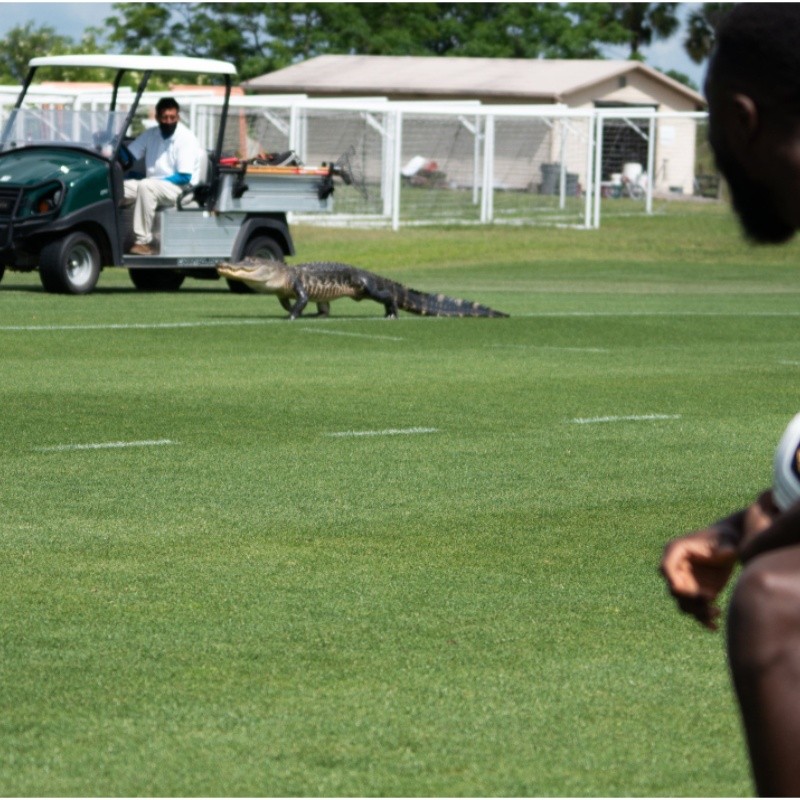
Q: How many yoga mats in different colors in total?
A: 0